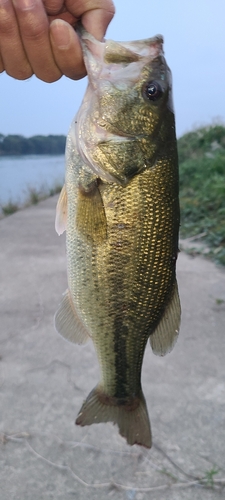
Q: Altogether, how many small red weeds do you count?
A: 0